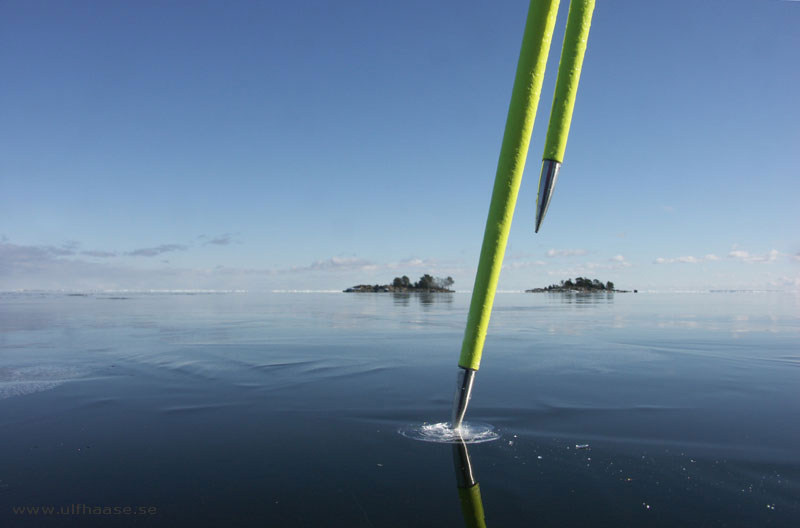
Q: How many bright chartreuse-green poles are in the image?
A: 2